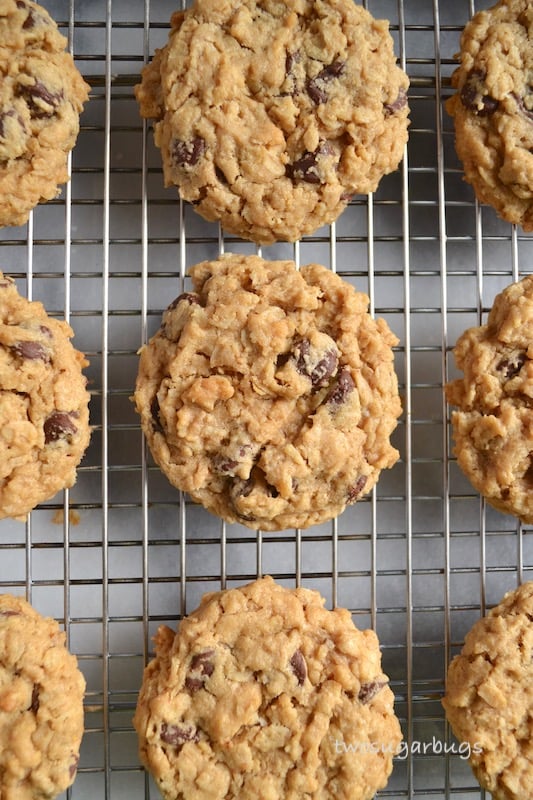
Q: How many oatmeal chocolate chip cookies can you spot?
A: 9